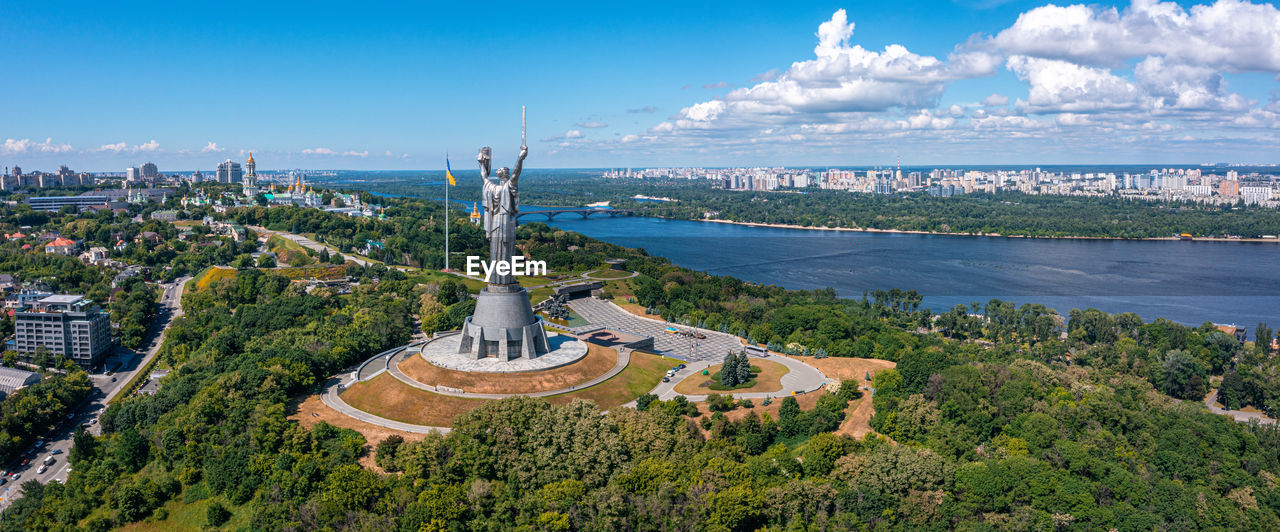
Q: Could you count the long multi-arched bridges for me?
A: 1